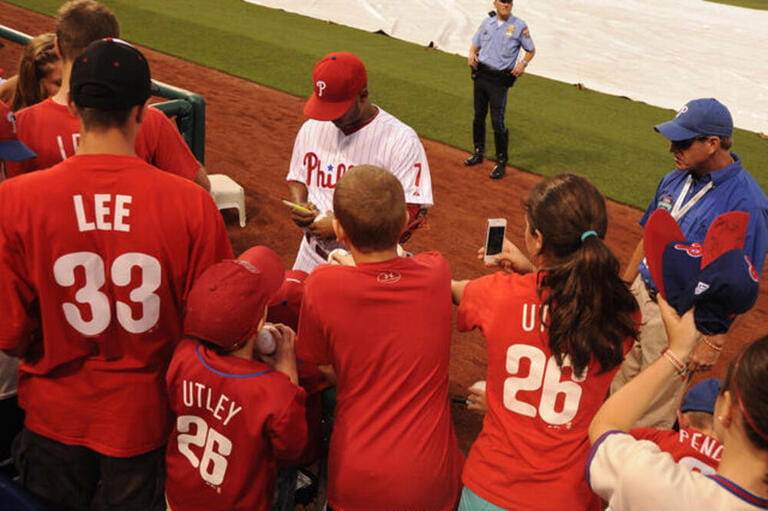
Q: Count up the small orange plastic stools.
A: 0